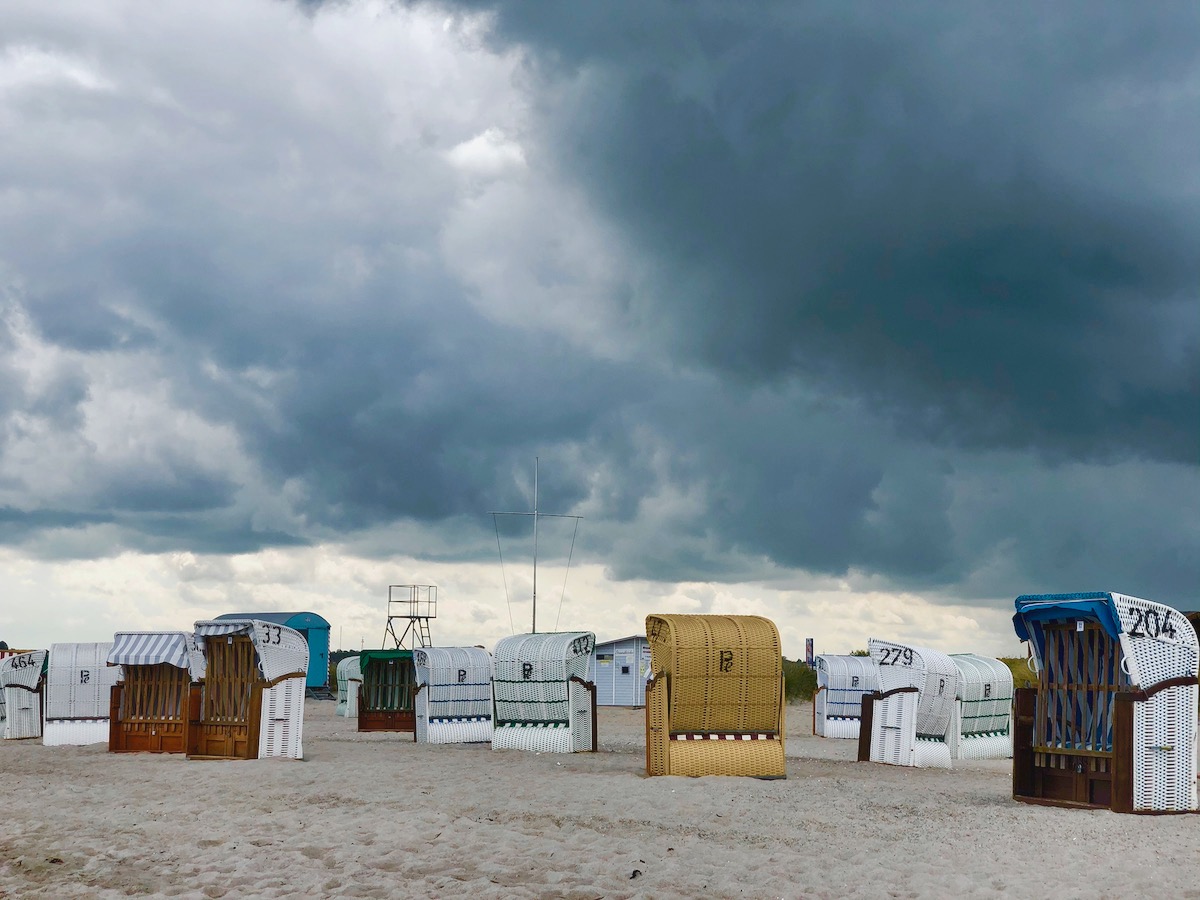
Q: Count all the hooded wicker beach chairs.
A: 13